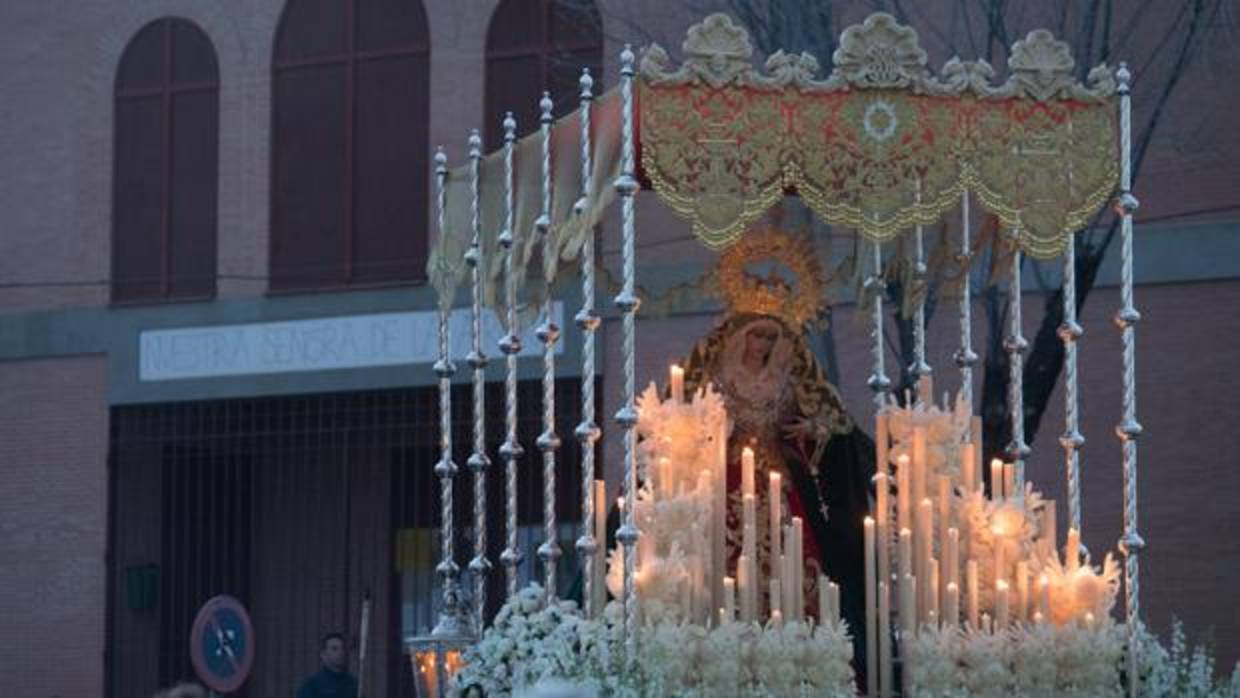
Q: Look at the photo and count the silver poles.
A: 12